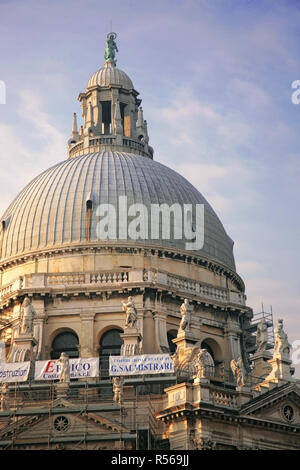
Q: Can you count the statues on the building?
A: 11